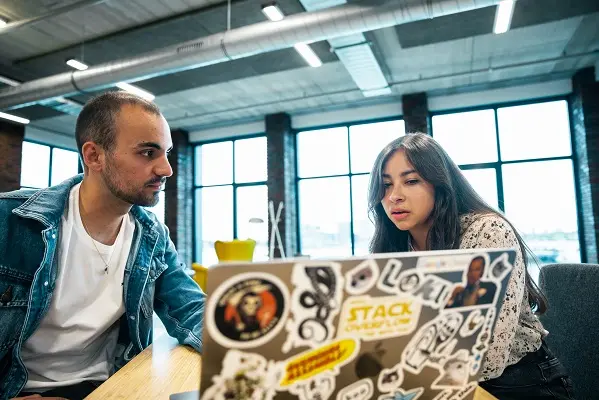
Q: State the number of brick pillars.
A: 5